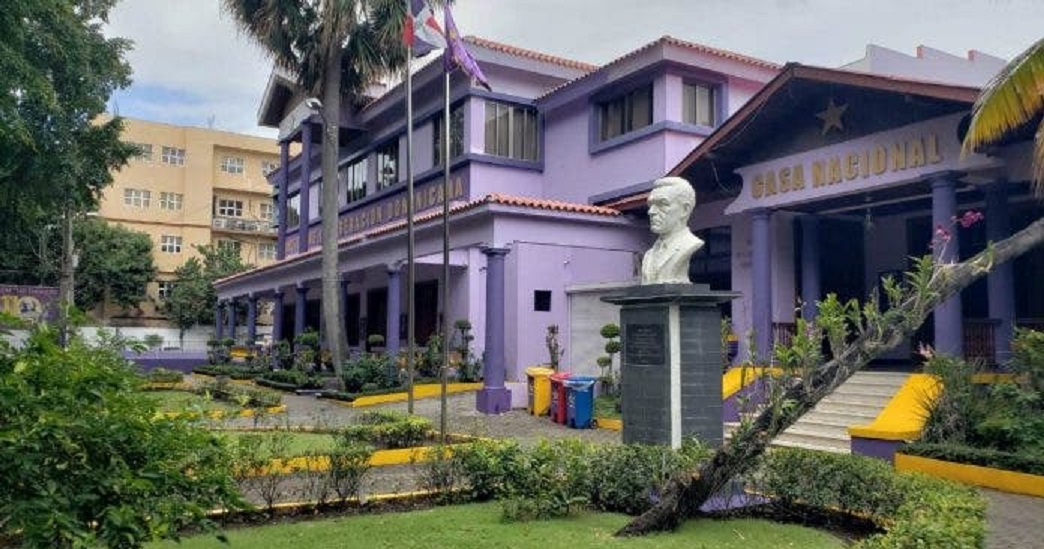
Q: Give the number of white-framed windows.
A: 12